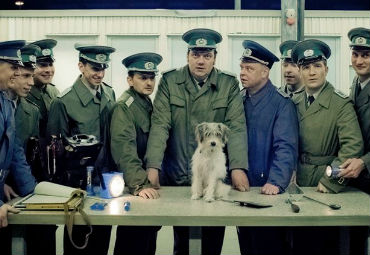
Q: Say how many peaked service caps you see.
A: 10